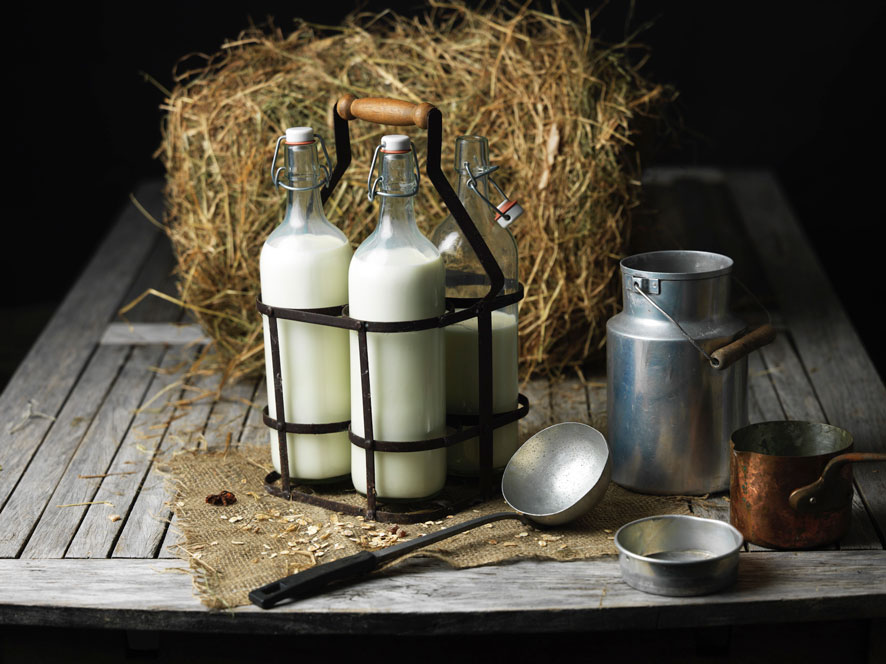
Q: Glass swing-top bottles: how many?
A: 3